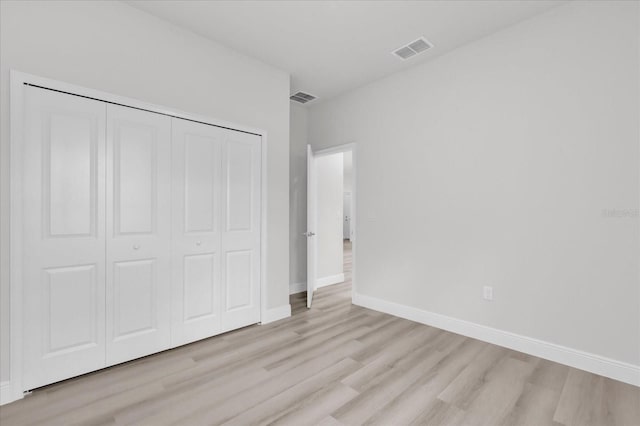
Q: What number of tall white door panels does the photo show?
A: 4